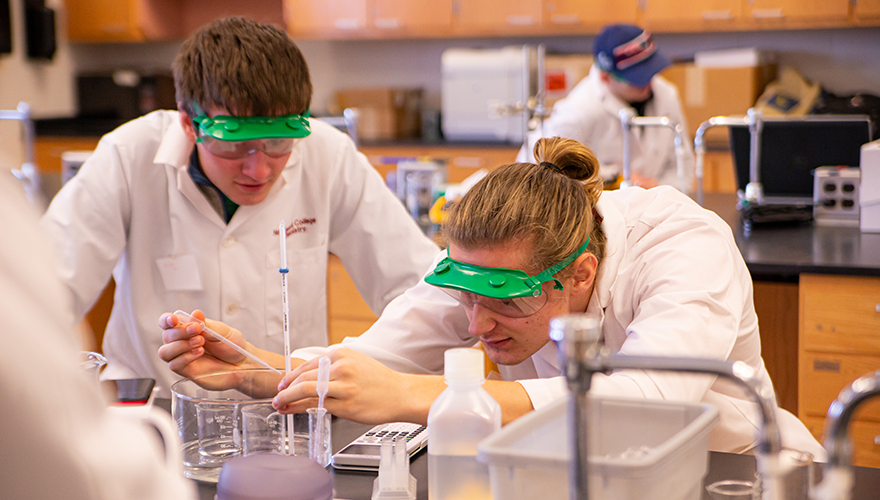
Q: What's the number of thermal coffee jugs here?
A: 0